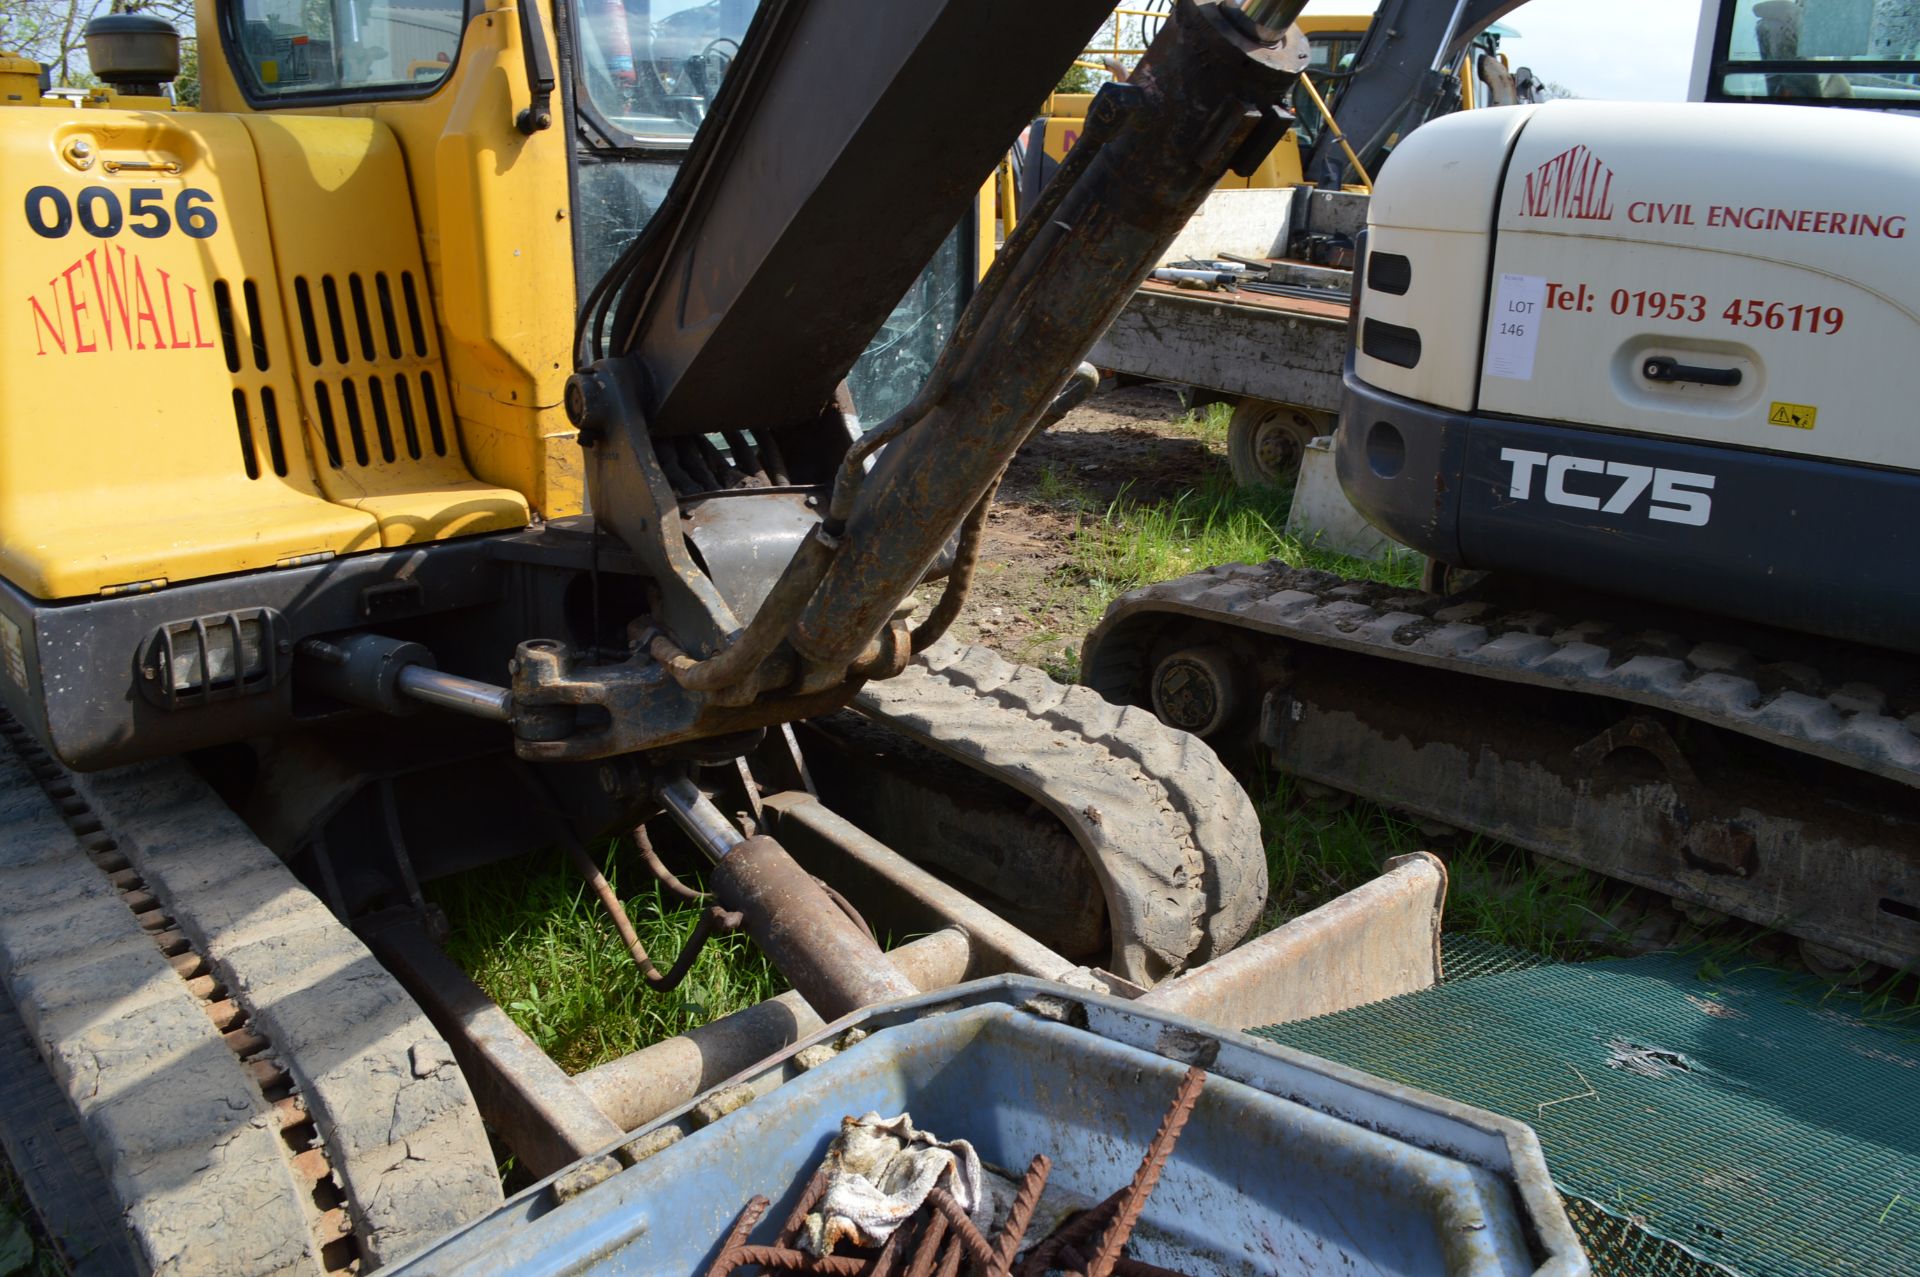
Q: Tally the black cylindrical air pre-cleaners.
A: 1